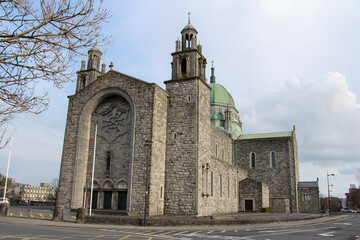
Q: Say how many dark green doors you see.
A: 3